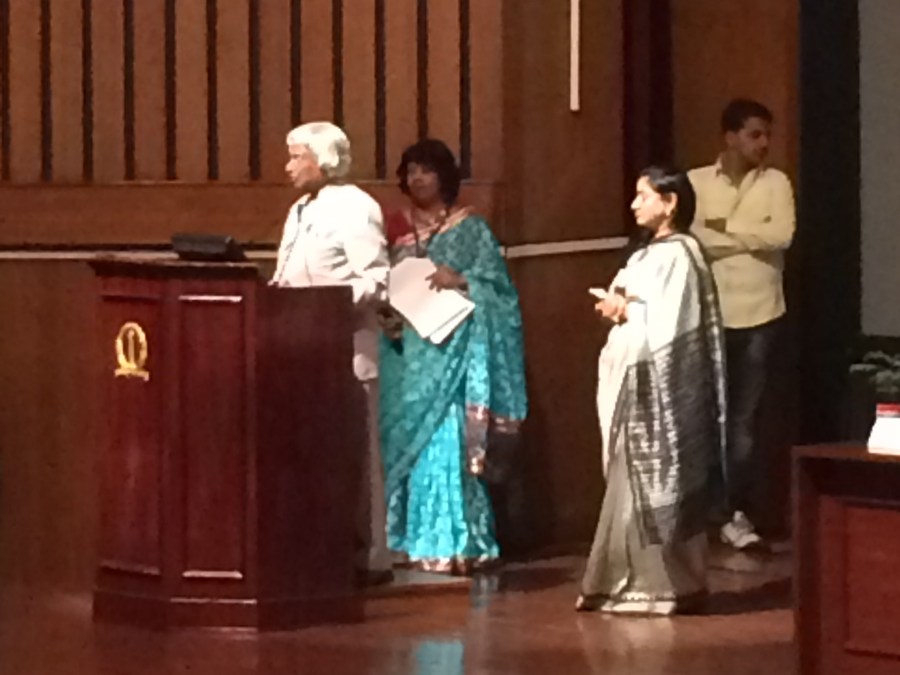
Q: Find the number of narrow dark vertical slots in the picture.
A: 12